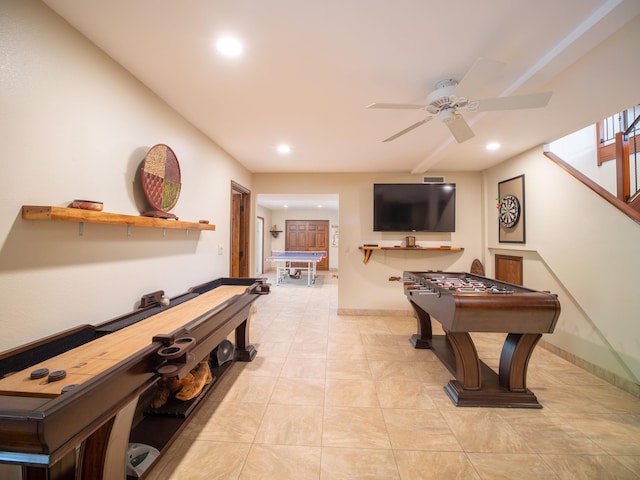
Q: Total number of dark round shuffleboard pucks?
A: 3